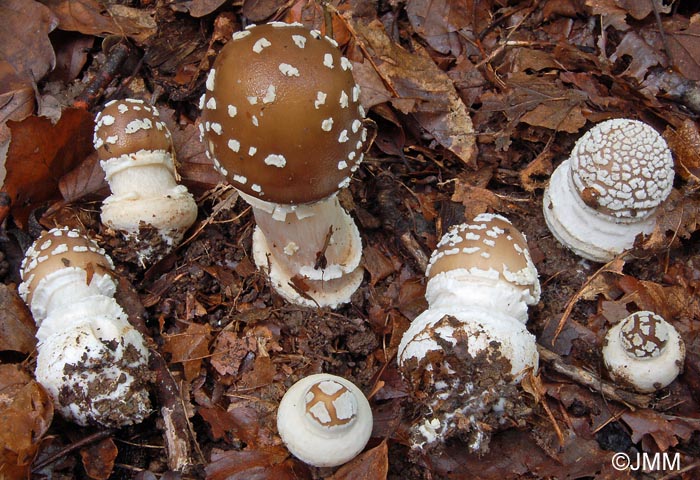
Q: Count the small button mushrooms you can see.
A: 2